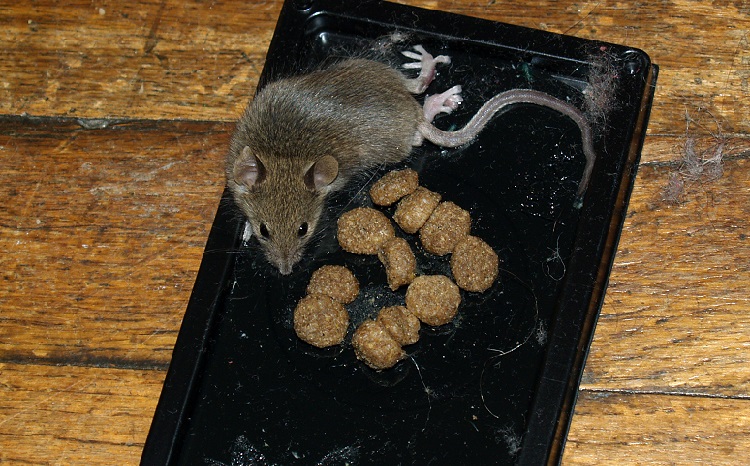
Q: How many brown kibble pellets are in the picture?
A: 11